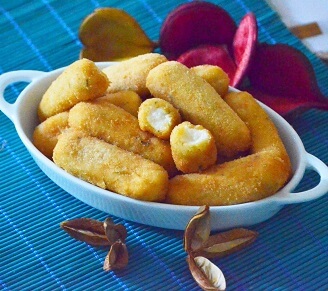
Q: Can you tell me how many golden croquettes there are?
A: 12